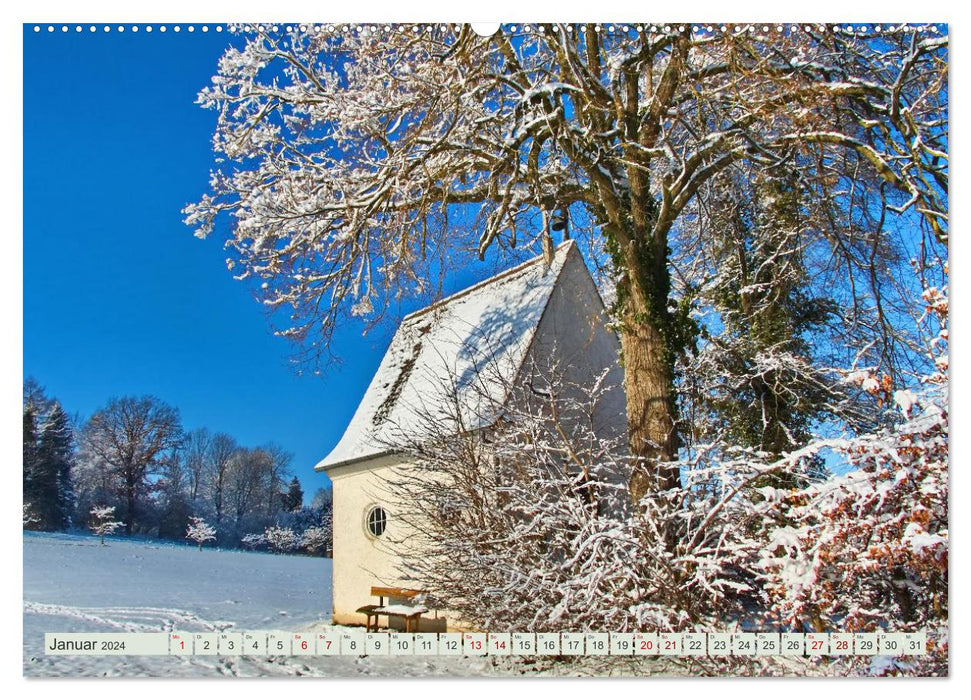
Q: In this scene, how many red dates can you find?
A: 9